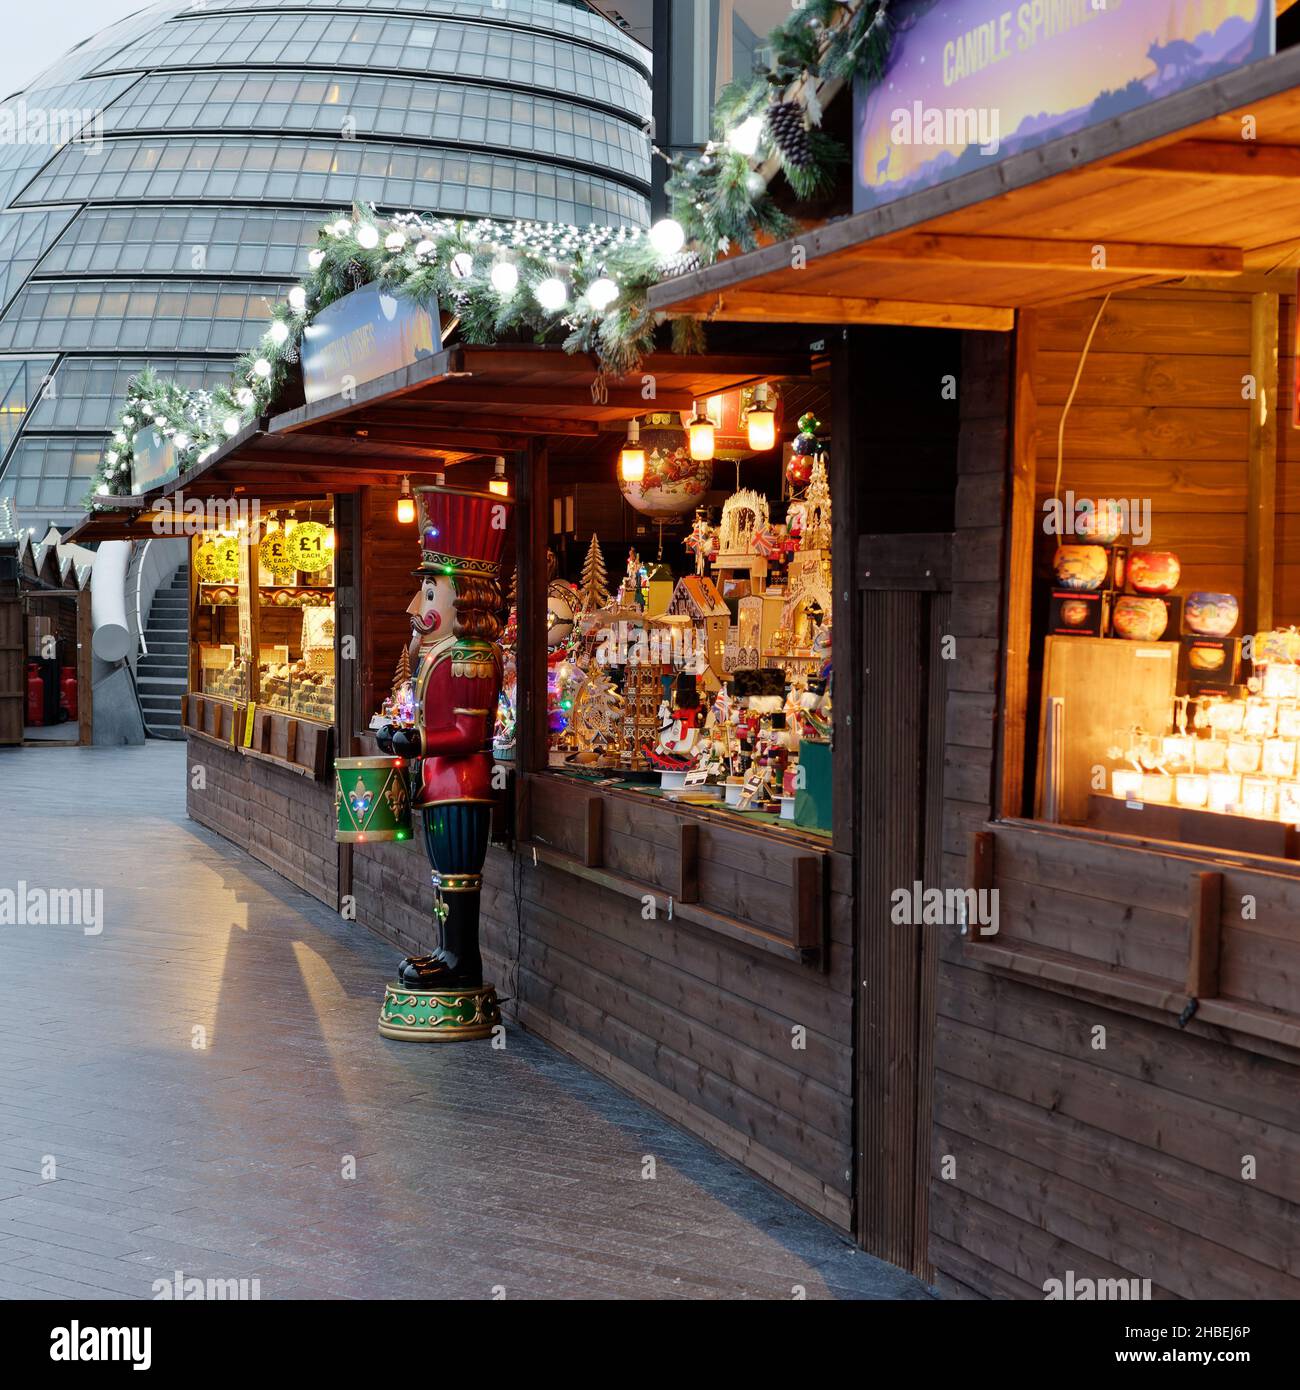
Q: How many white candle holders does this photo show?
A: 14